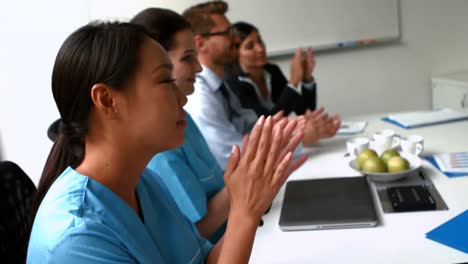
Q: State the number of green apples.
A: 4